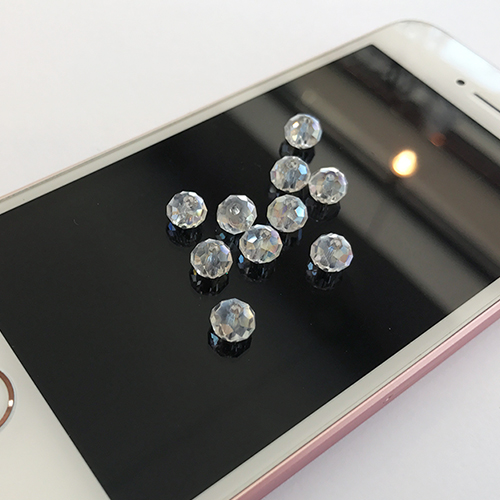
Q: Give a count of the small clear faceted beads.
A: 10